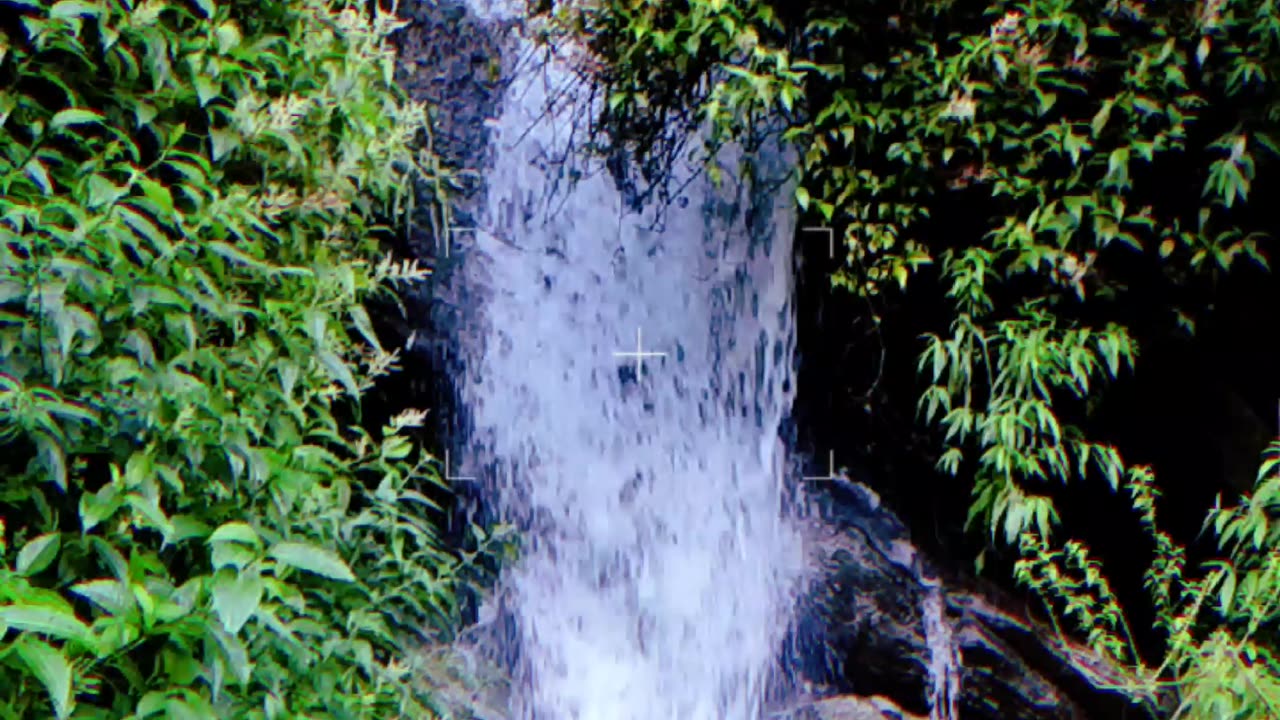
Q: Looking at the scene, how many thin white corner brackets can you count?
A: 4